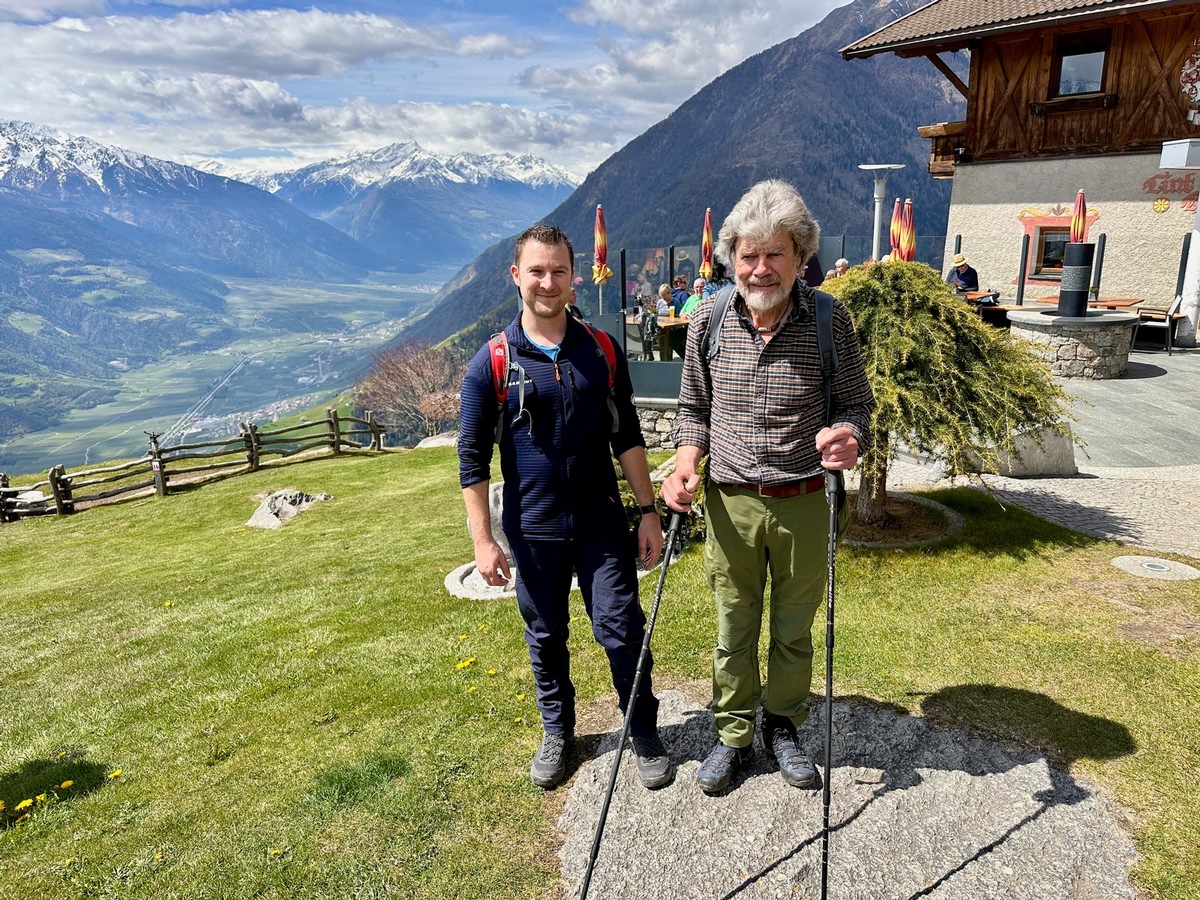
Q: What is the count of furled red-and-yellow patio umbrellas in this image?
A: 5